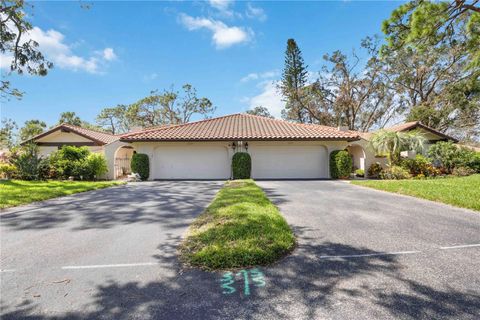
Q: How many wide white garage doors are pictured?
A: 2